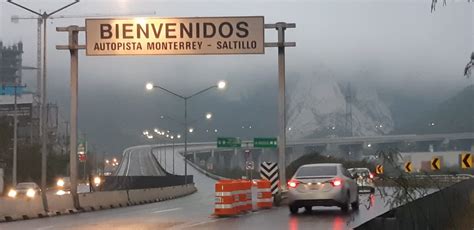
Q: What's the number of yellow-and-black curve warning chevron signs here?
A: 4